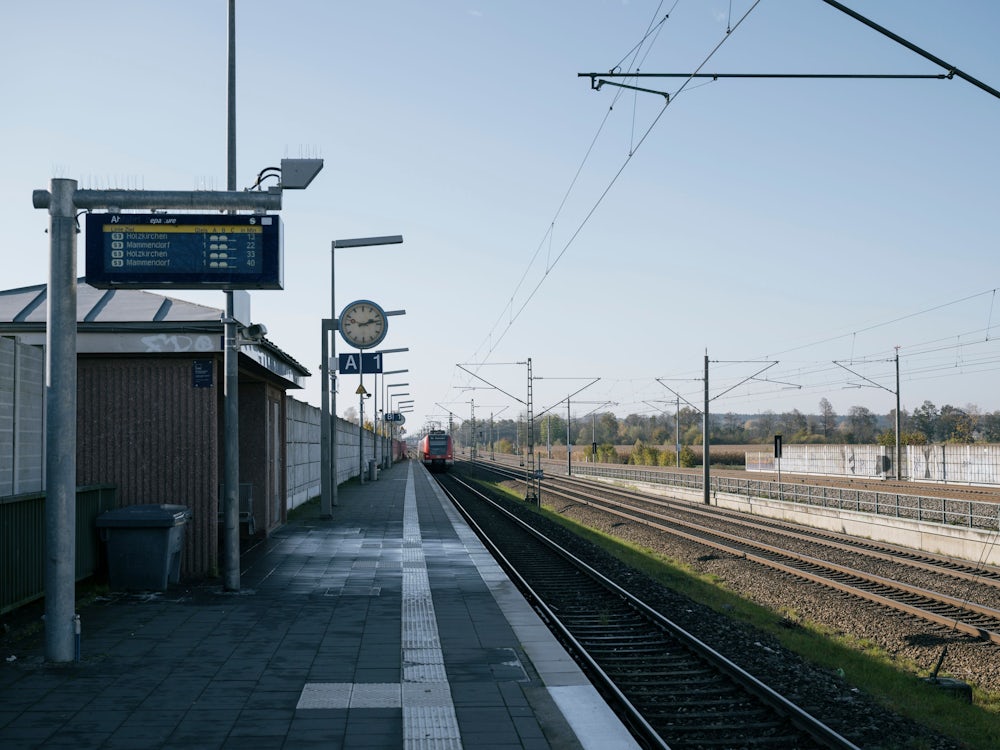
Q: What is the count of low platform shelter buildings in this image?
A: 1